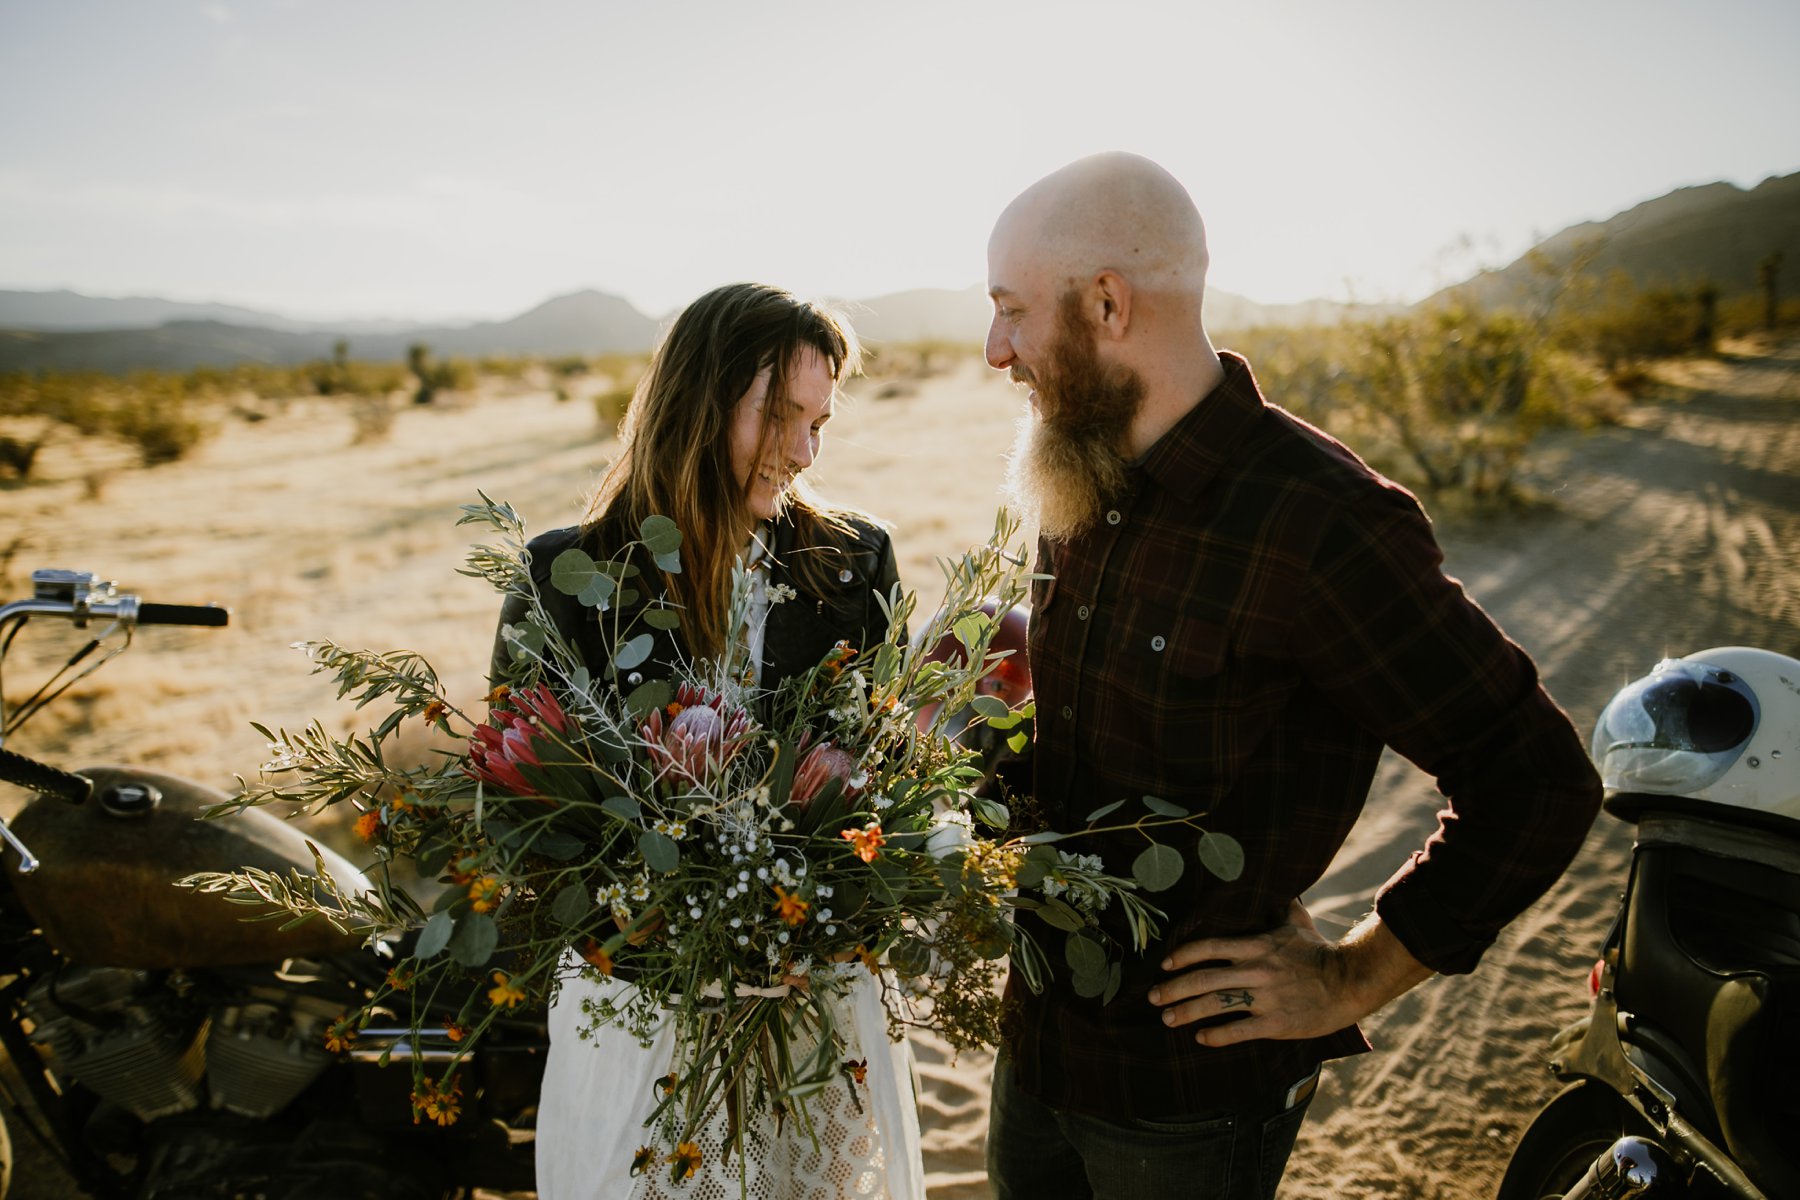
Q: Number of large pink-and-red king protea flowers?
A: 3